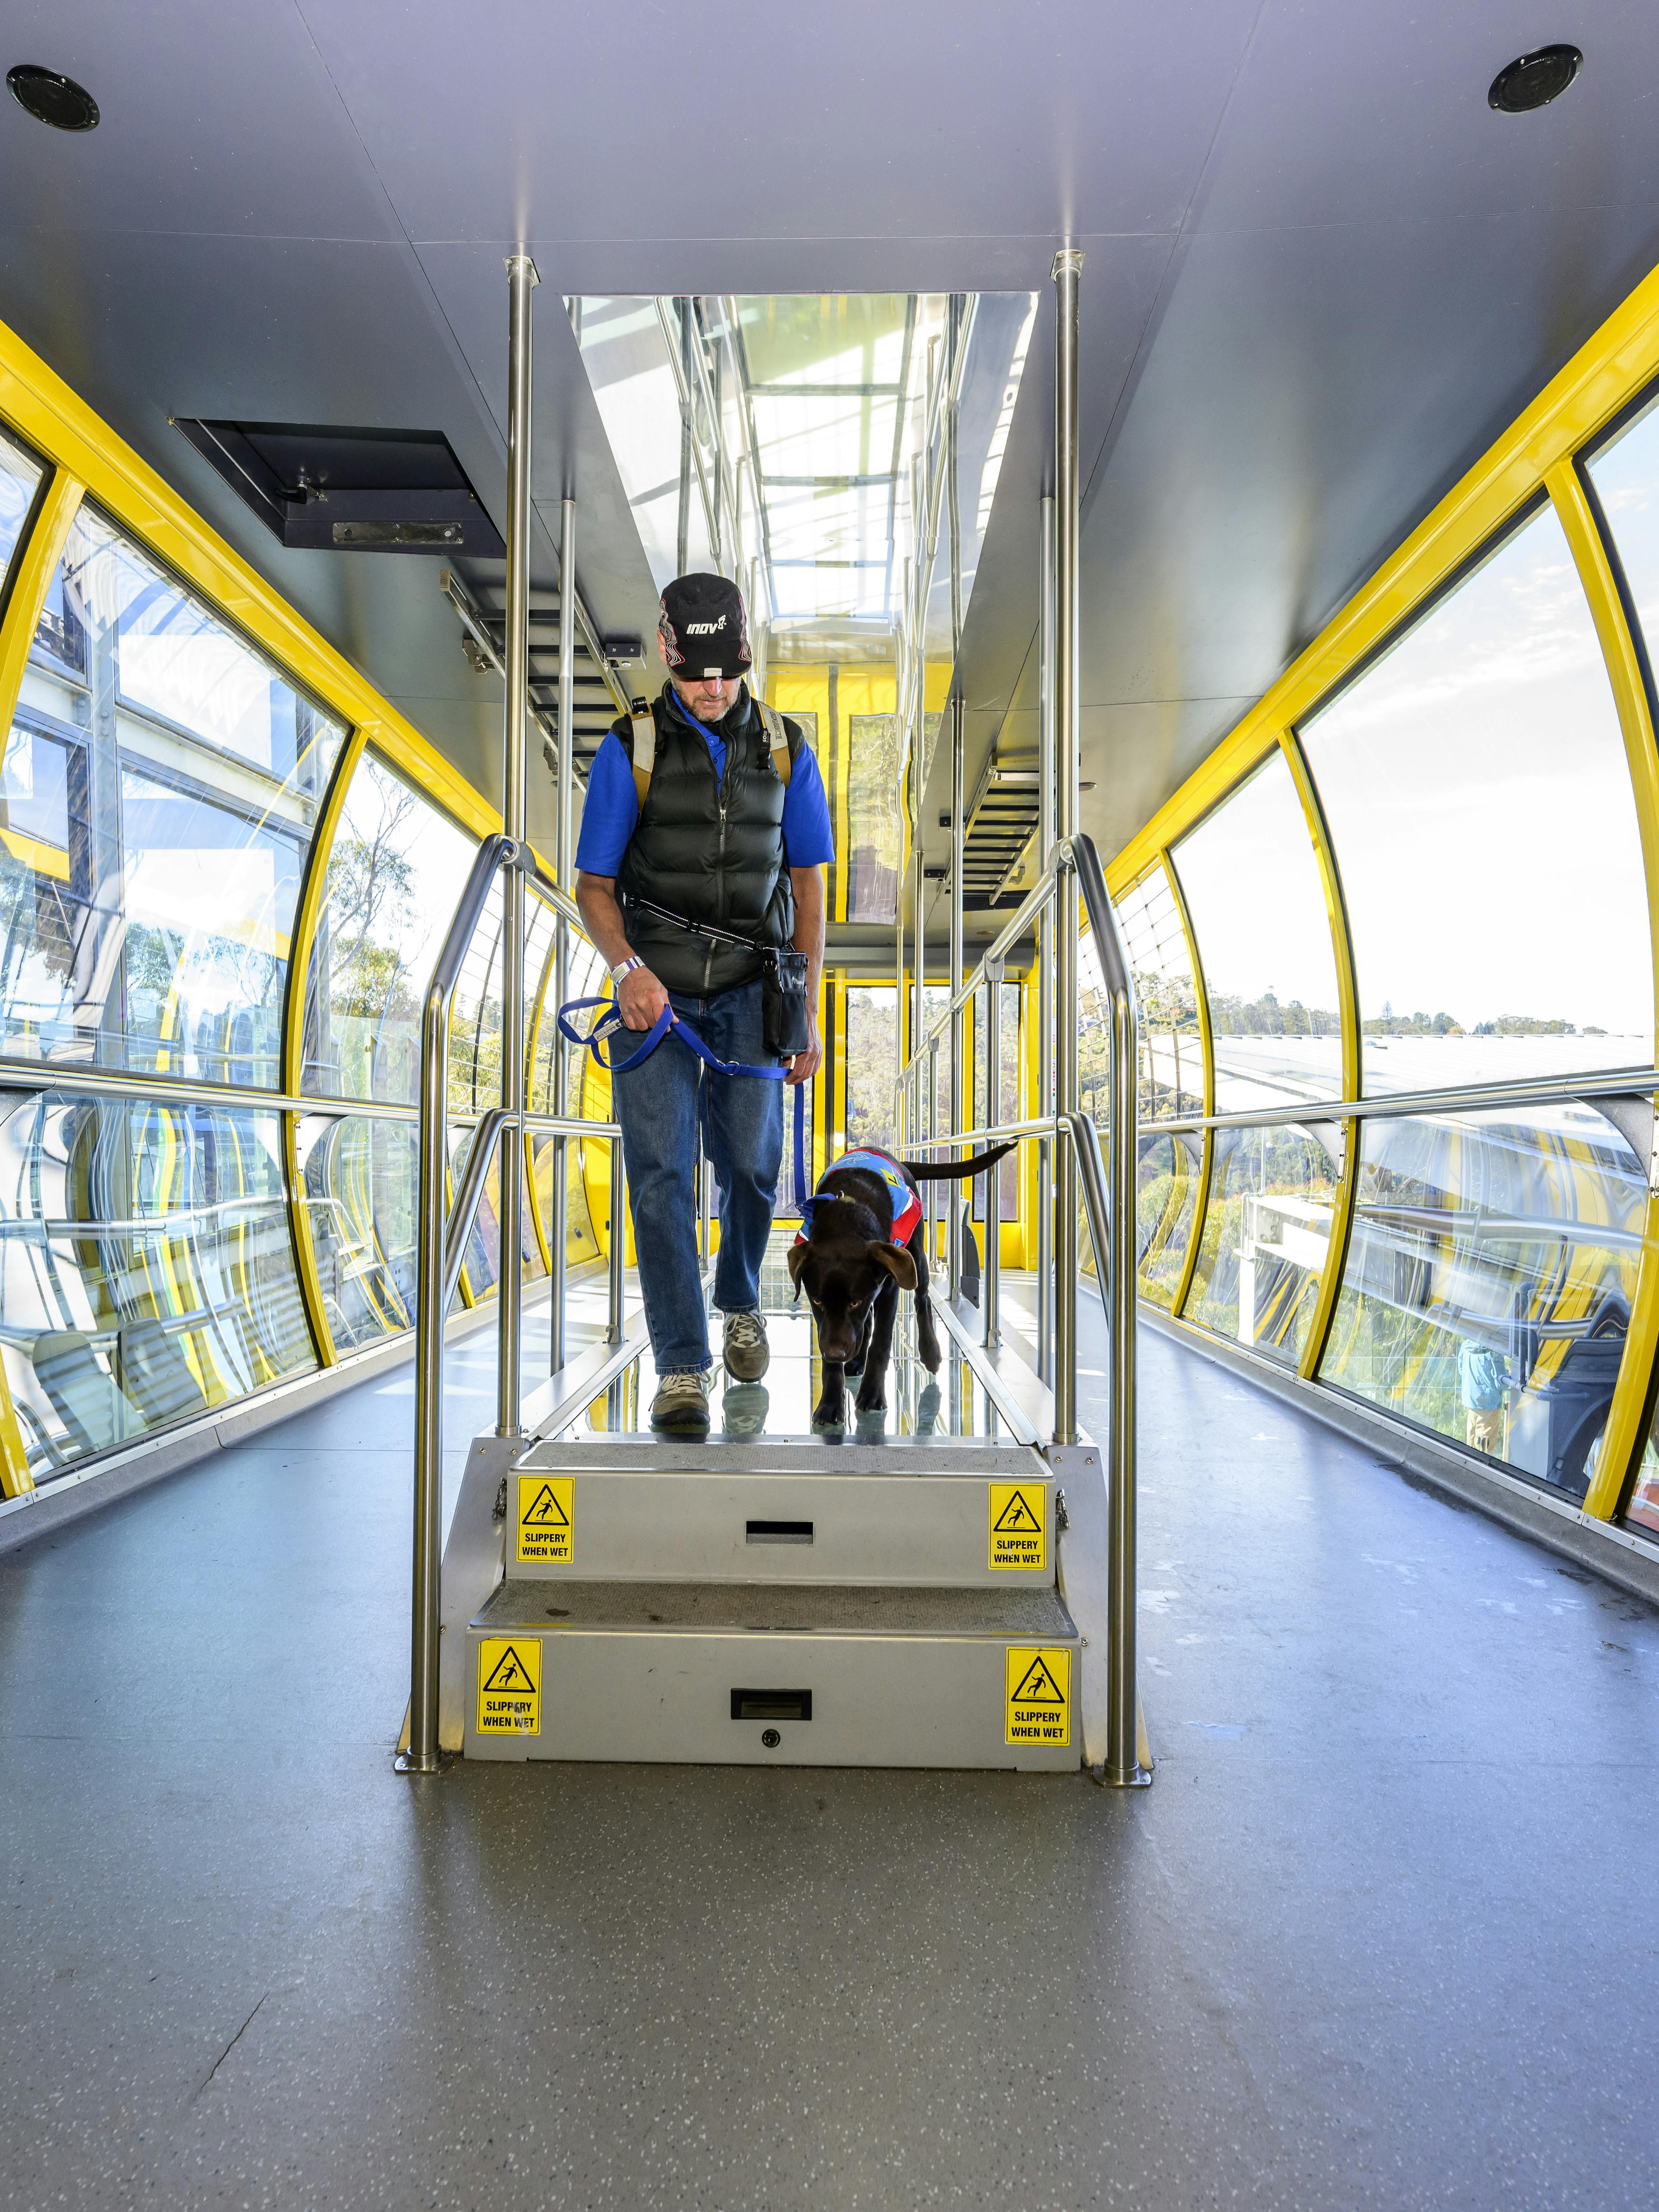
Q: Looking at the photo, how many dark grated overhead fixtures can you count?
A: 2